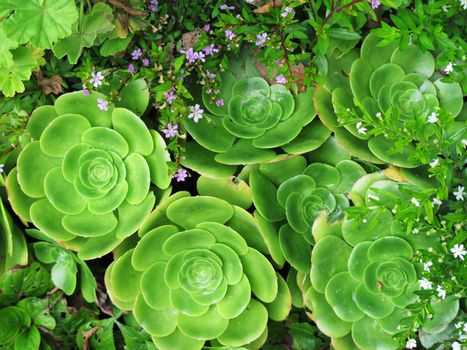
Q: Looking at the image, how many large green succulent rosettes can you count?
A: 6